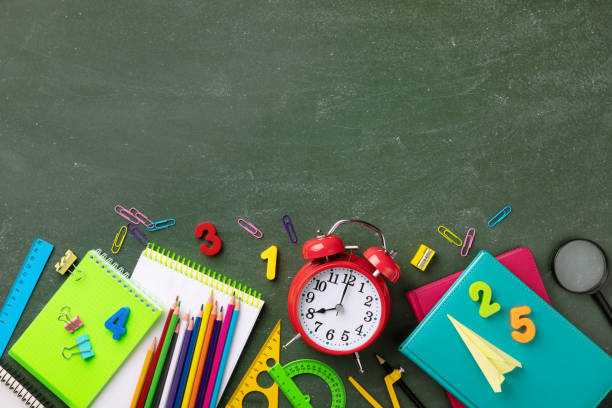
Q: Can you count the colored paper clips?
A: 10